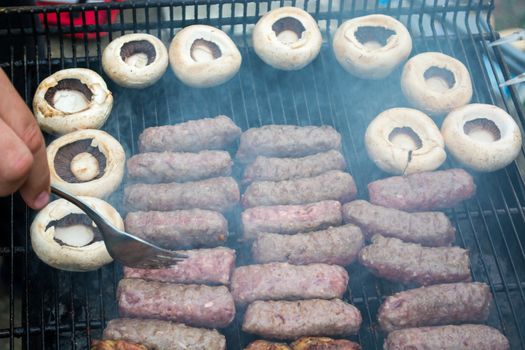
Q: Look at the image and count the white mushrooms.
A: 10